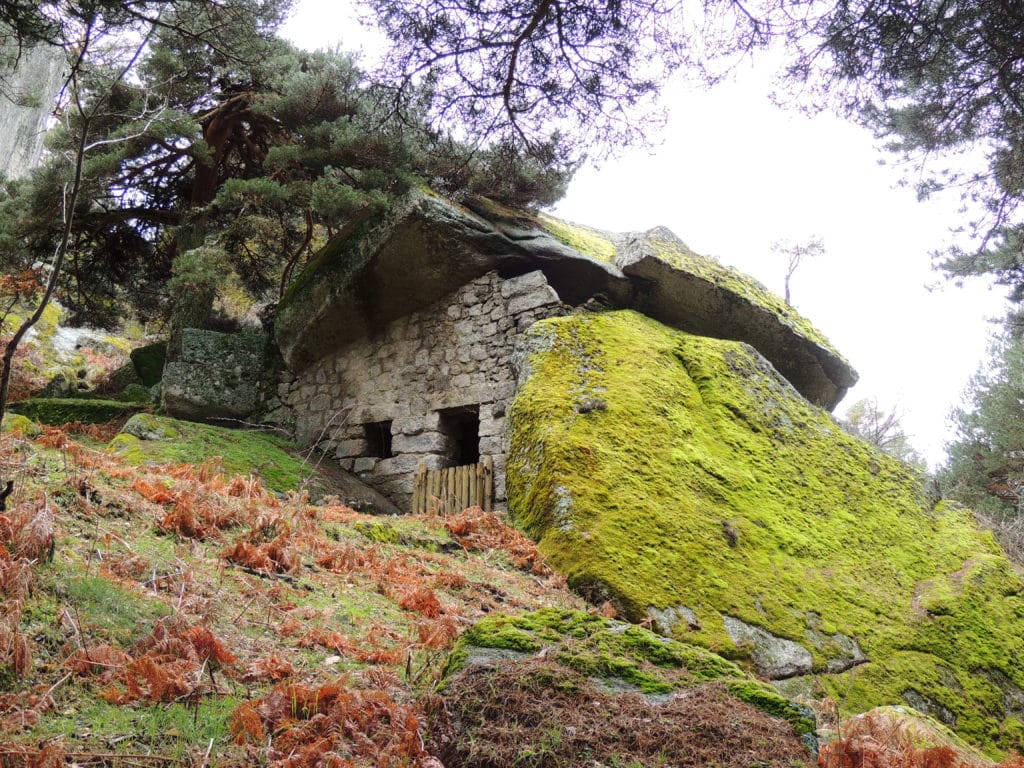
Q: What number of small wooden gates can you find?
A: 1